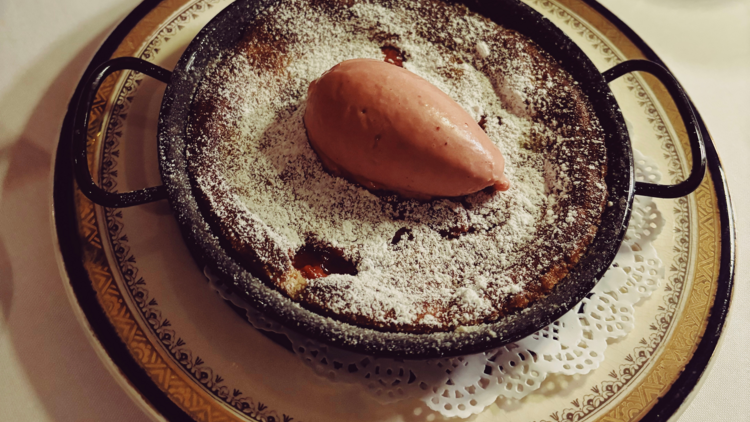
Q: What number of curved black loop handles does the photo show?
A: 2